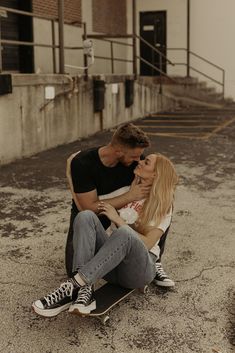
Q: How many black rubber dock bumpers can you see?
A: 3